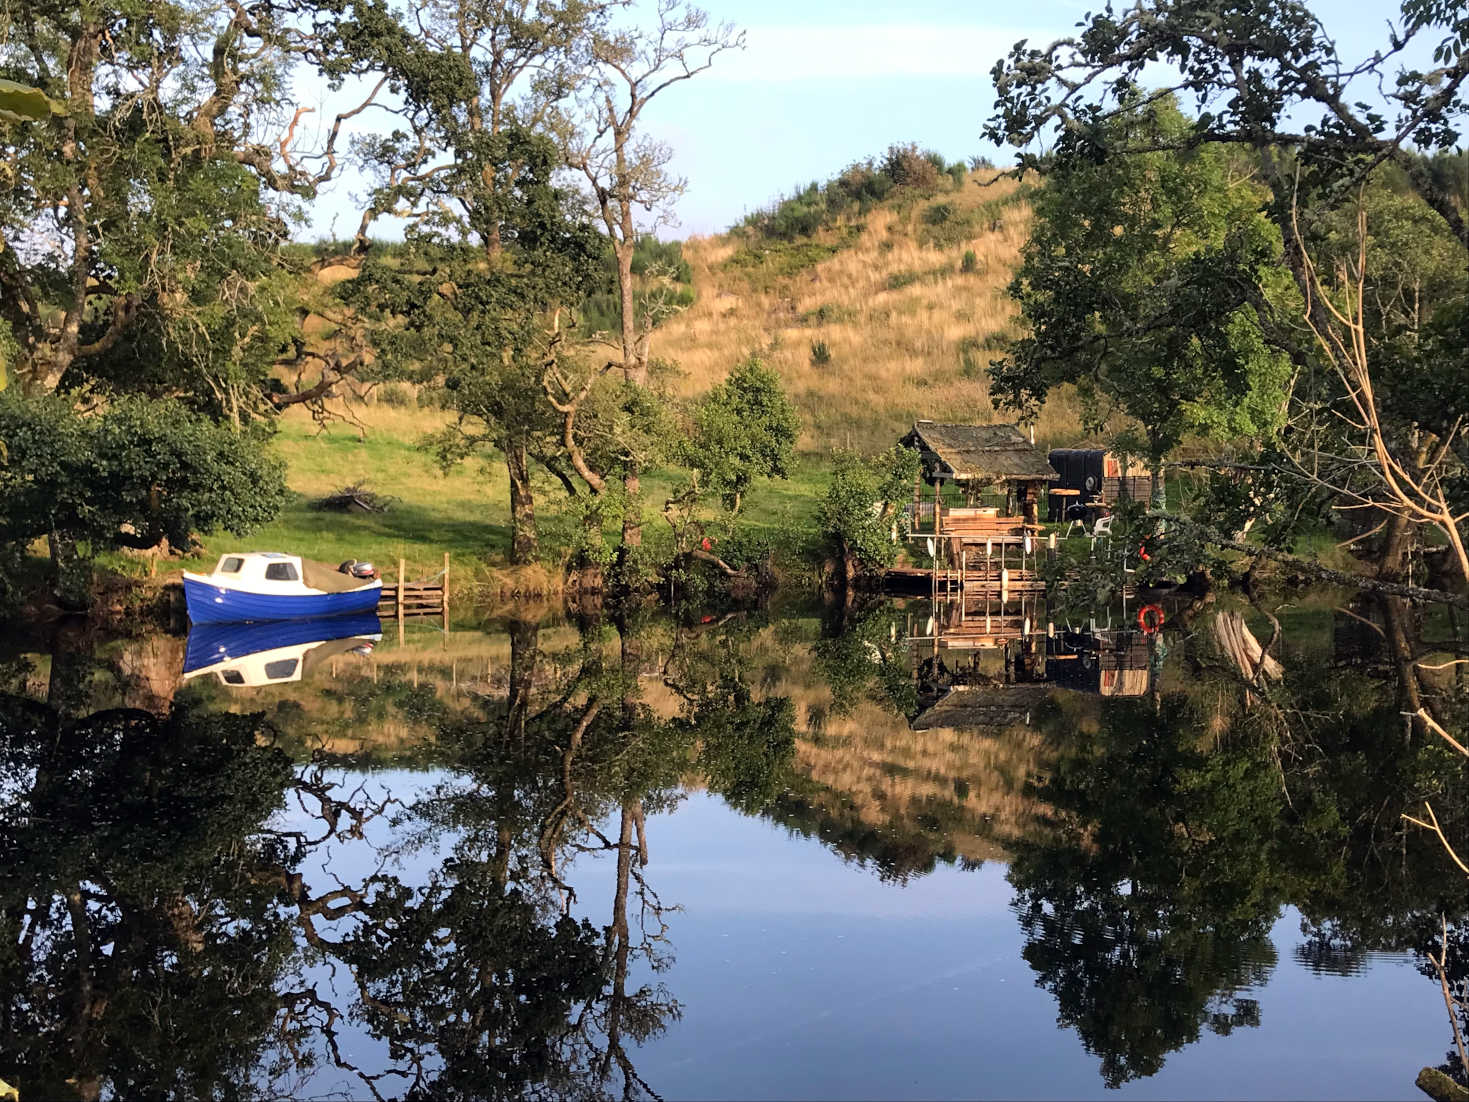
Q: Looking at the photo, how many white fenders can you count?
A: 4